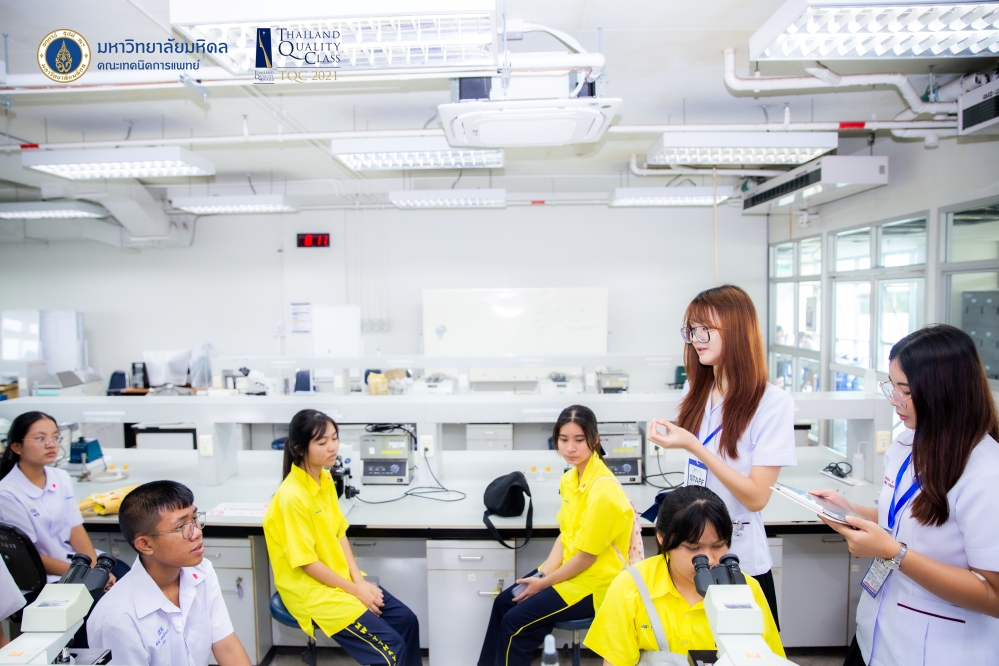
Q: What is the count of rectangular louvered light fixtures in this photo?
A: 9